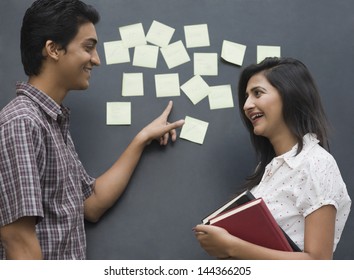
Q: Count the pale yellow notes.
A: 15